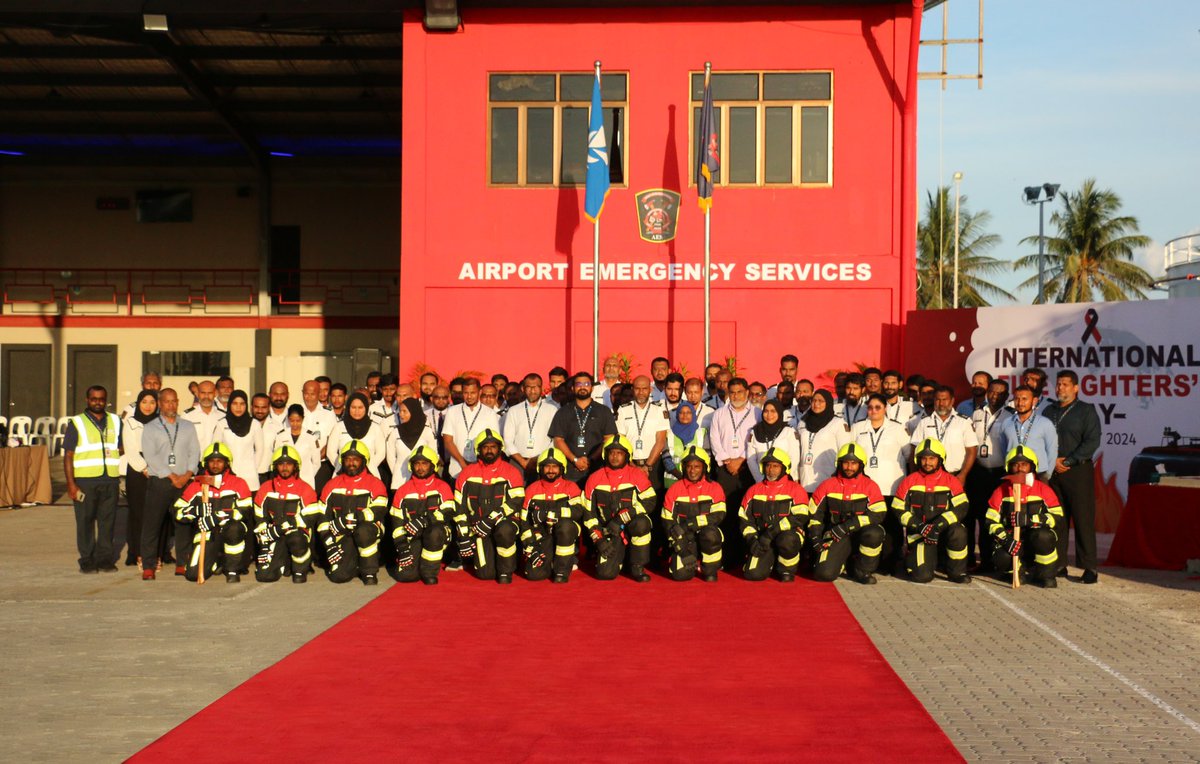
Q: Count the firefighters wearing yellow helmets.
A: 12